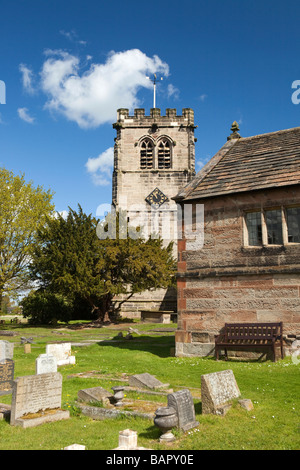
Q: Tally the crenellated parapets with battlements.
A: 1